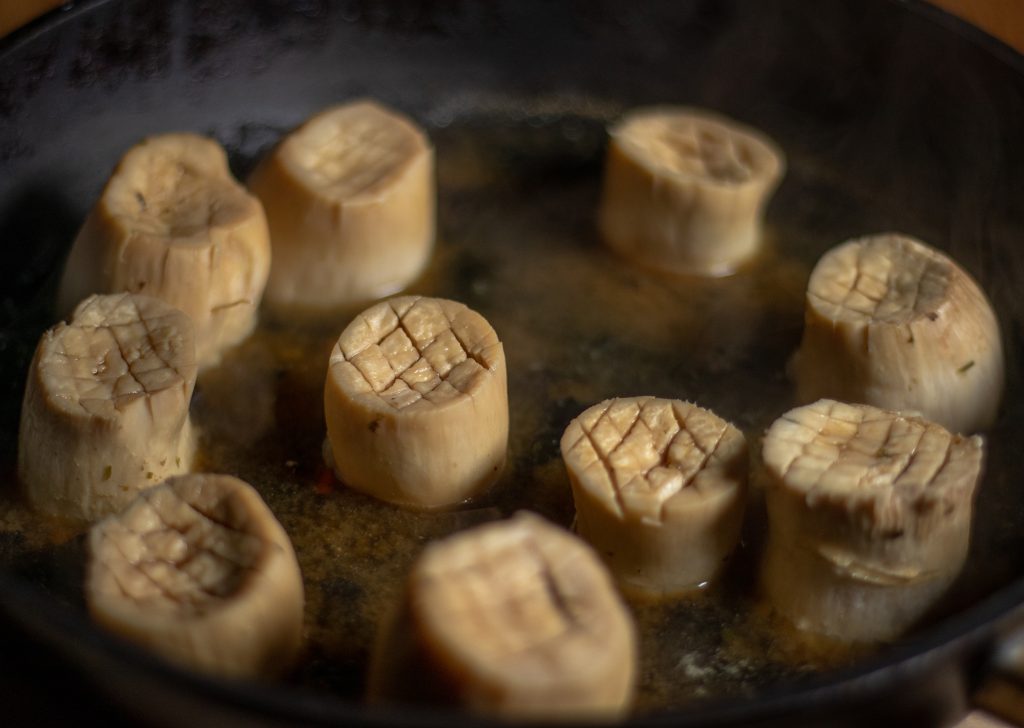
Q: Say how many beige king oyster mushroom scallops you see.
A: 10